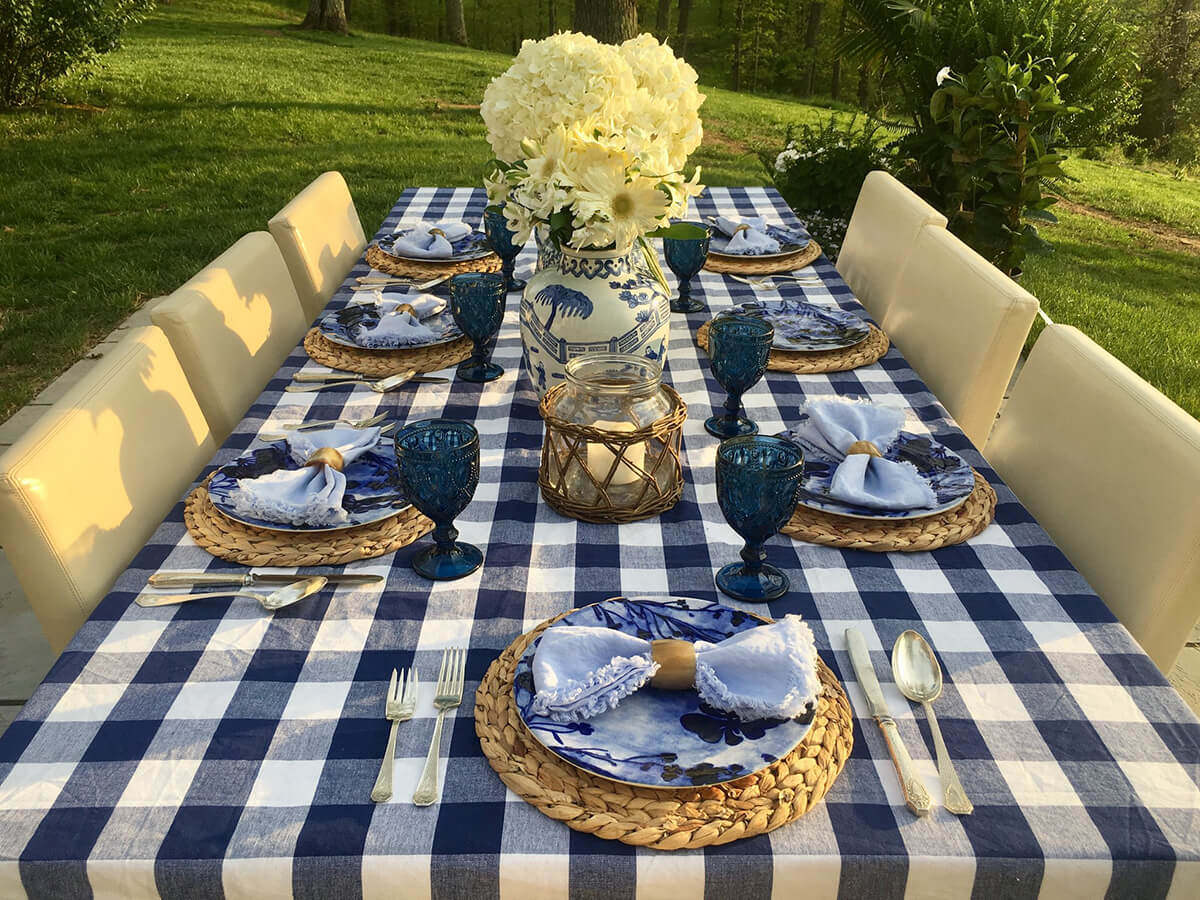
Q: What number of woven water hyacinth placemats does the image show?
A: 7